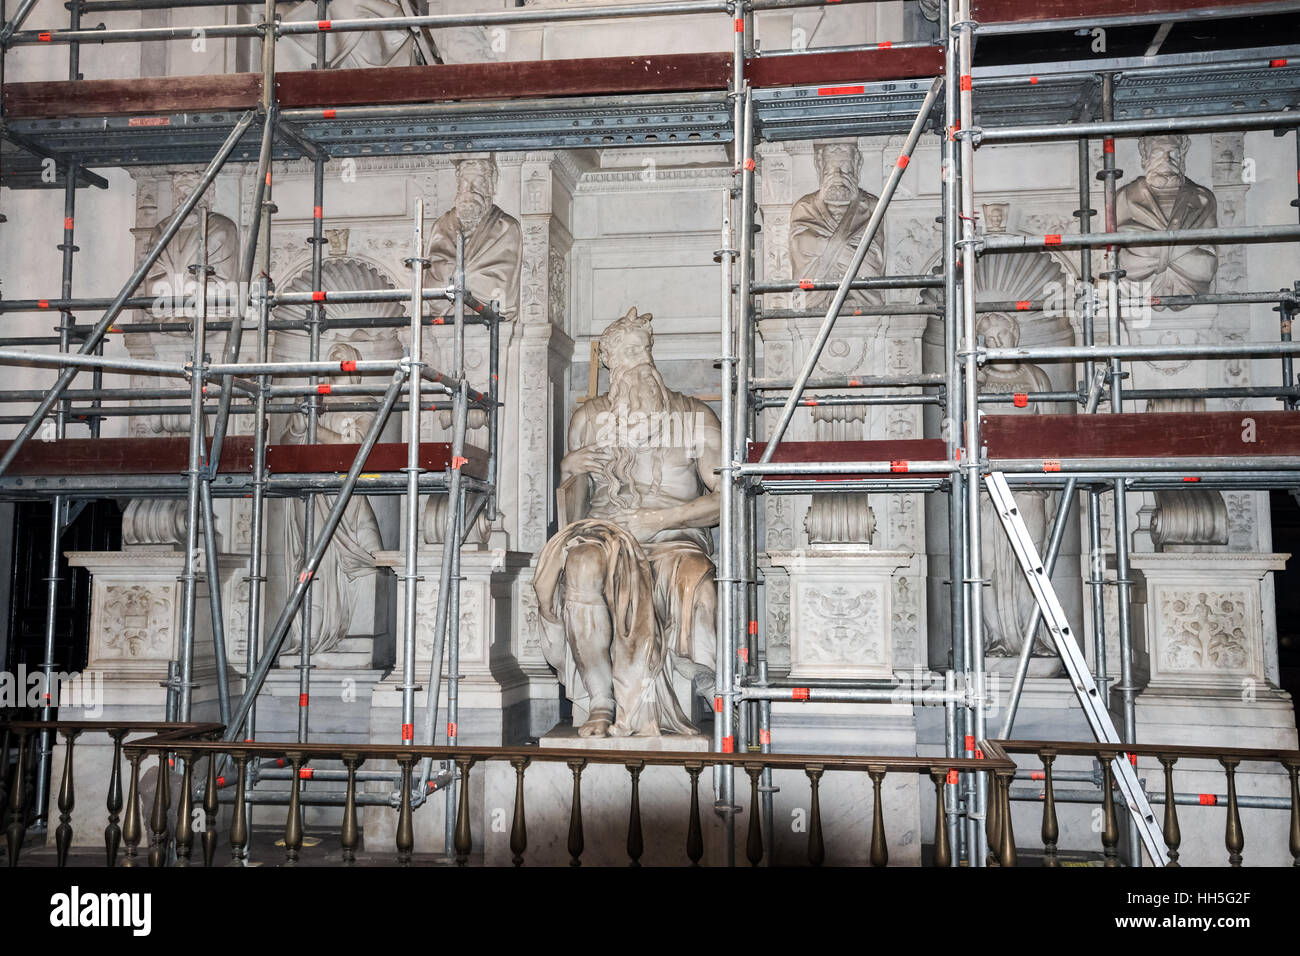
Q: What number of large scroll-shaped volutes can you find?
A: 4